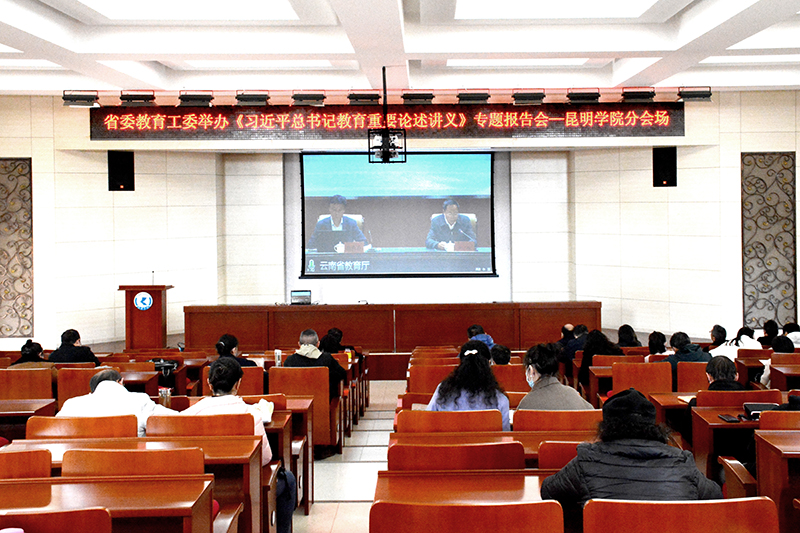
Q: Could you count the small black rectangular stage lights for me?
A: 12